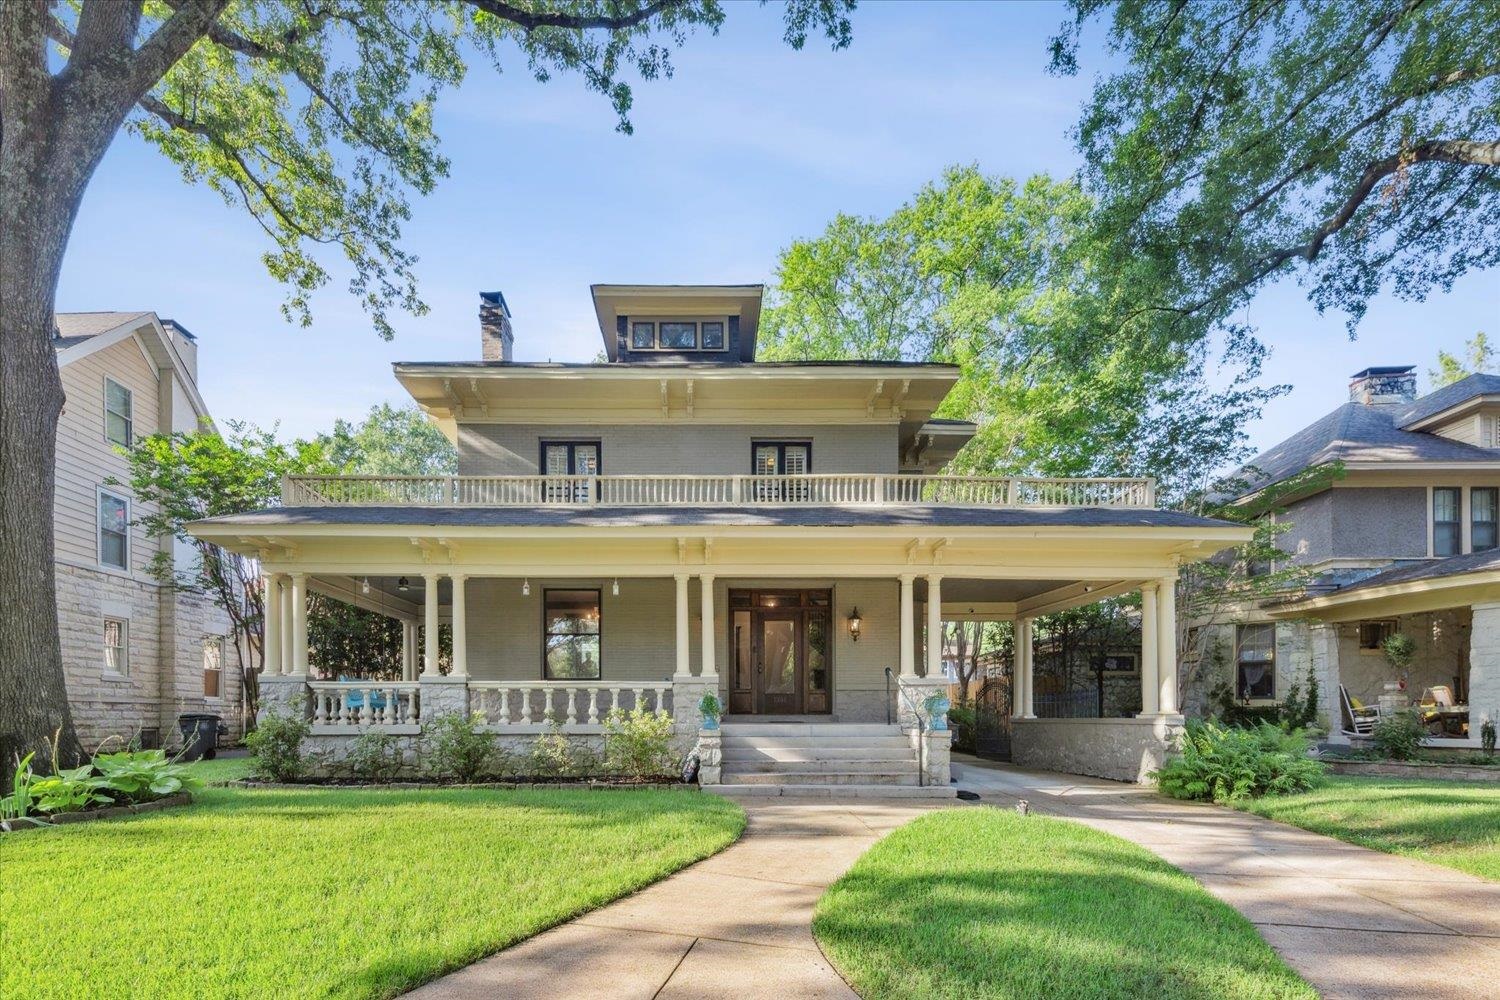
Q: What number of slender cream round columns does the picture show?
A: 15